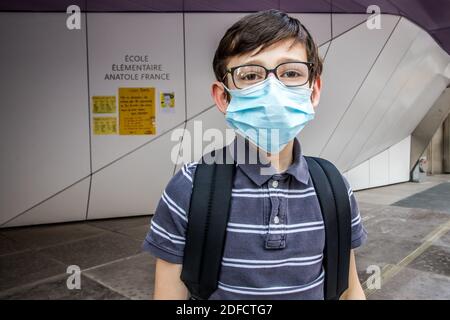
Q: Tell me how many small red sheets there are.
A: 0